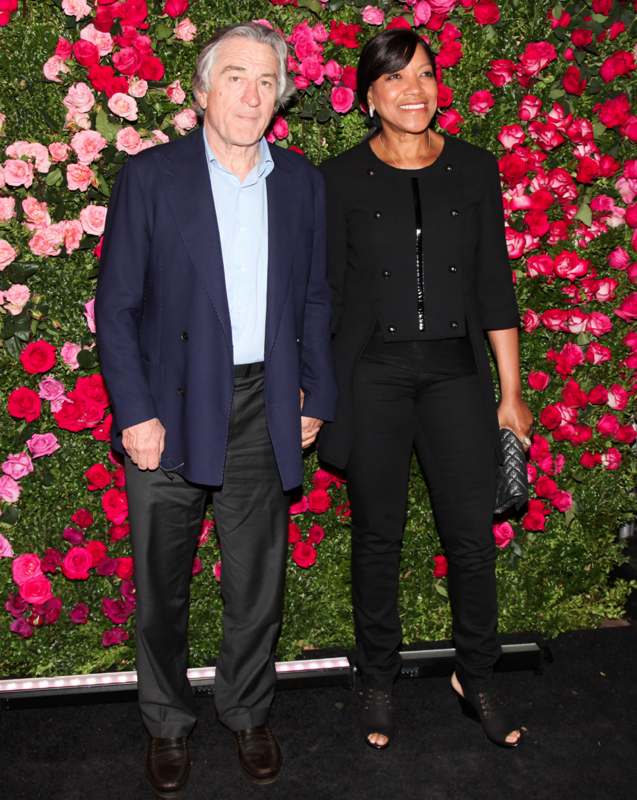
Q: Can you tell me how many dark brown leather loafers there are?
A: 2